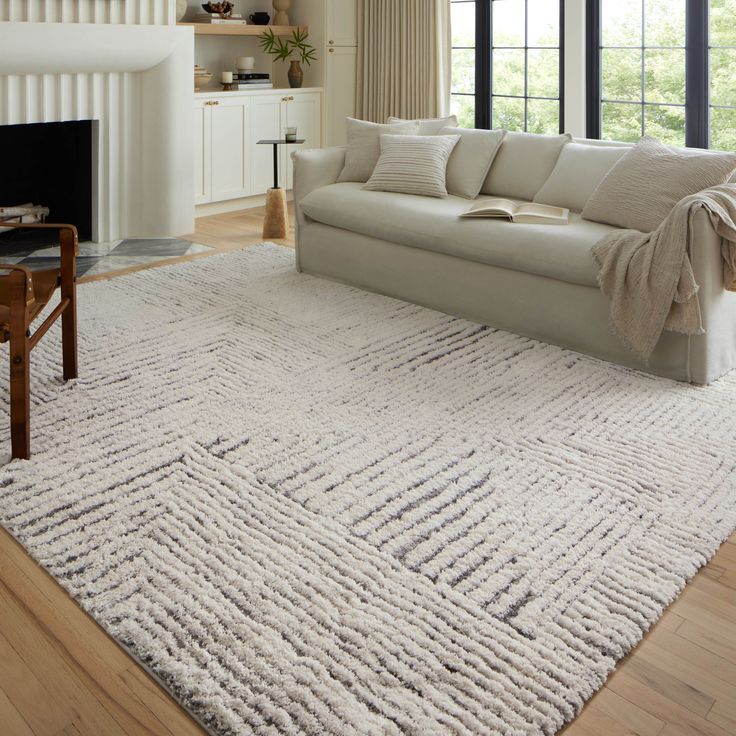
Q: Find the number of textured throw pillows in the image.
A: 3